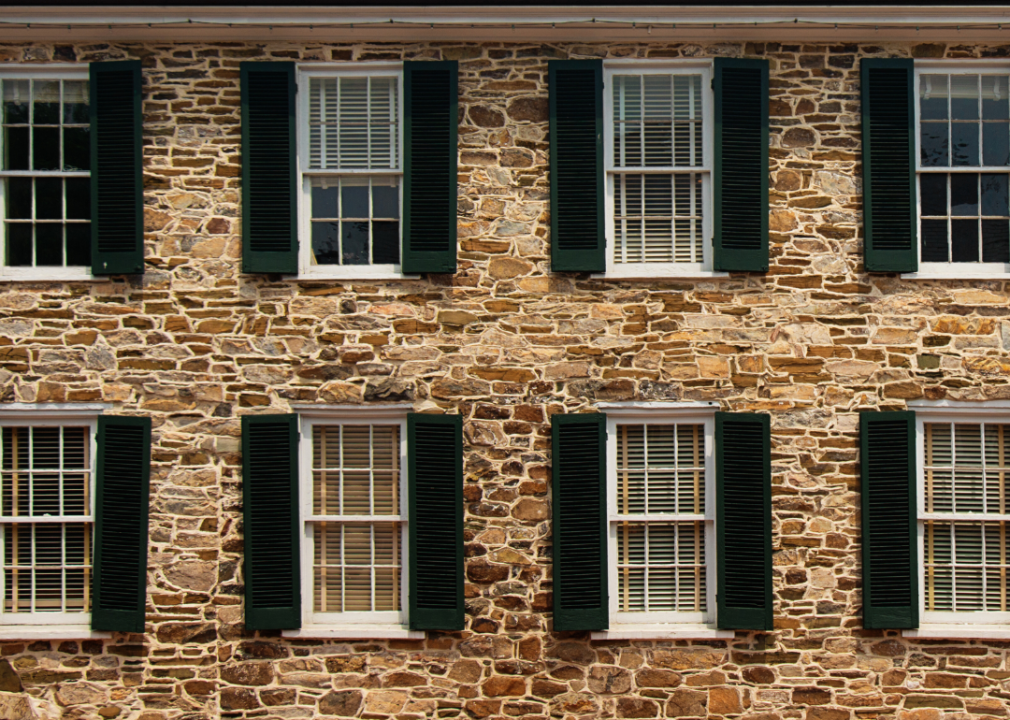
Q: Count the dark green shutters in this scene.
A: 12